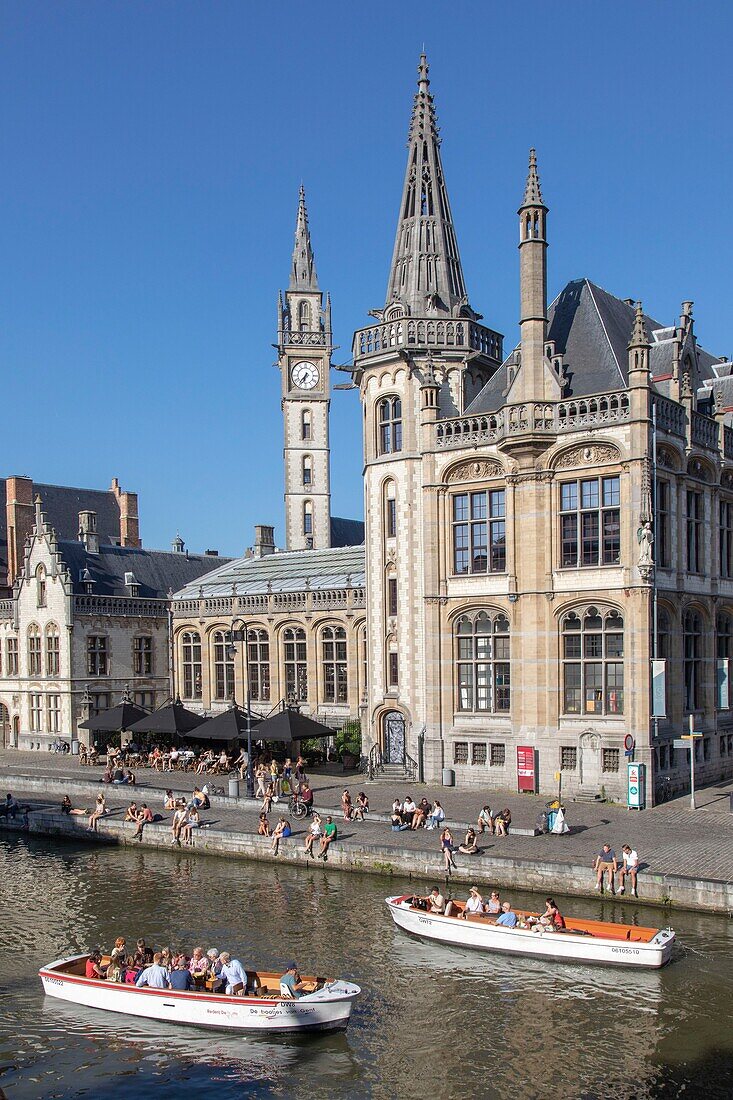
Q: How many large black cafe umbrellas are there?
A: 4